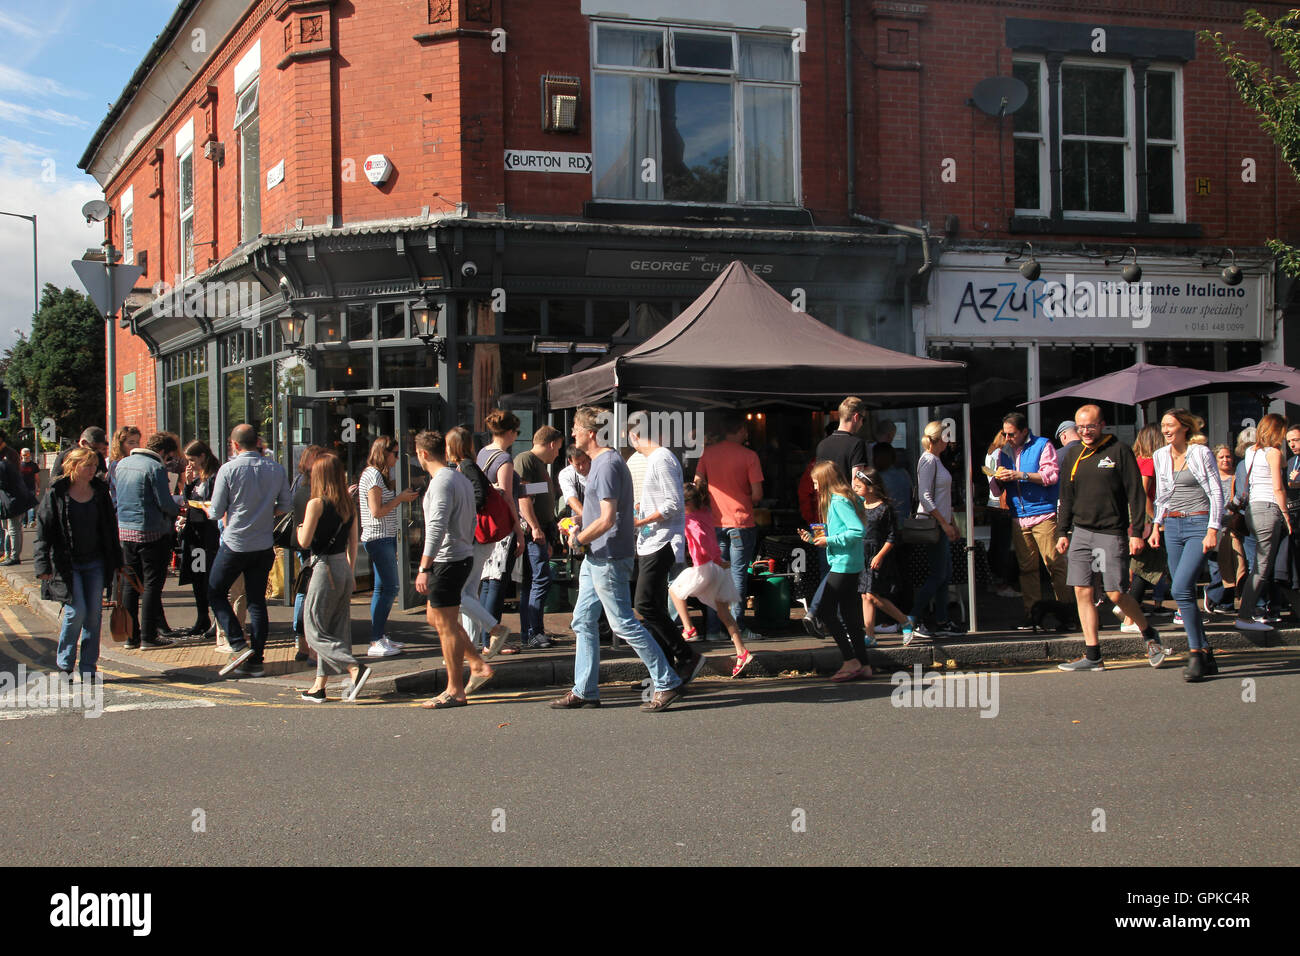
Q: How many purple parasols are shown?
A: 2